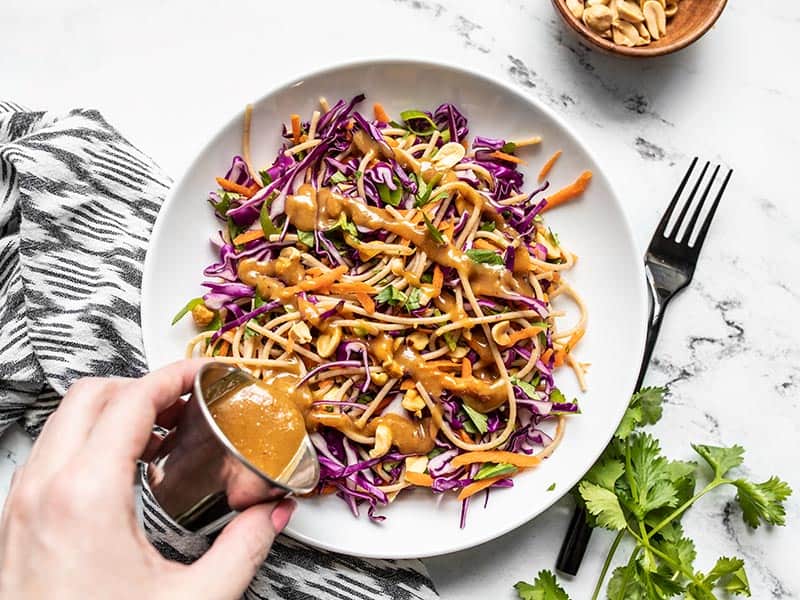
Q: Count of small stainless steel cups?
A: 1